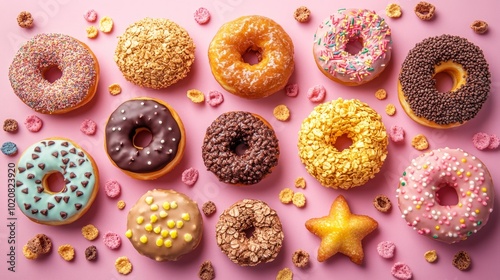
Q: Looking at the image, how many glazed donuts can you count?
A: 1